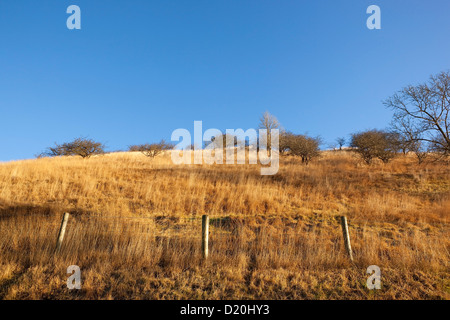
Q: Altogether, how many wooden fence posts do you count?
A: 3